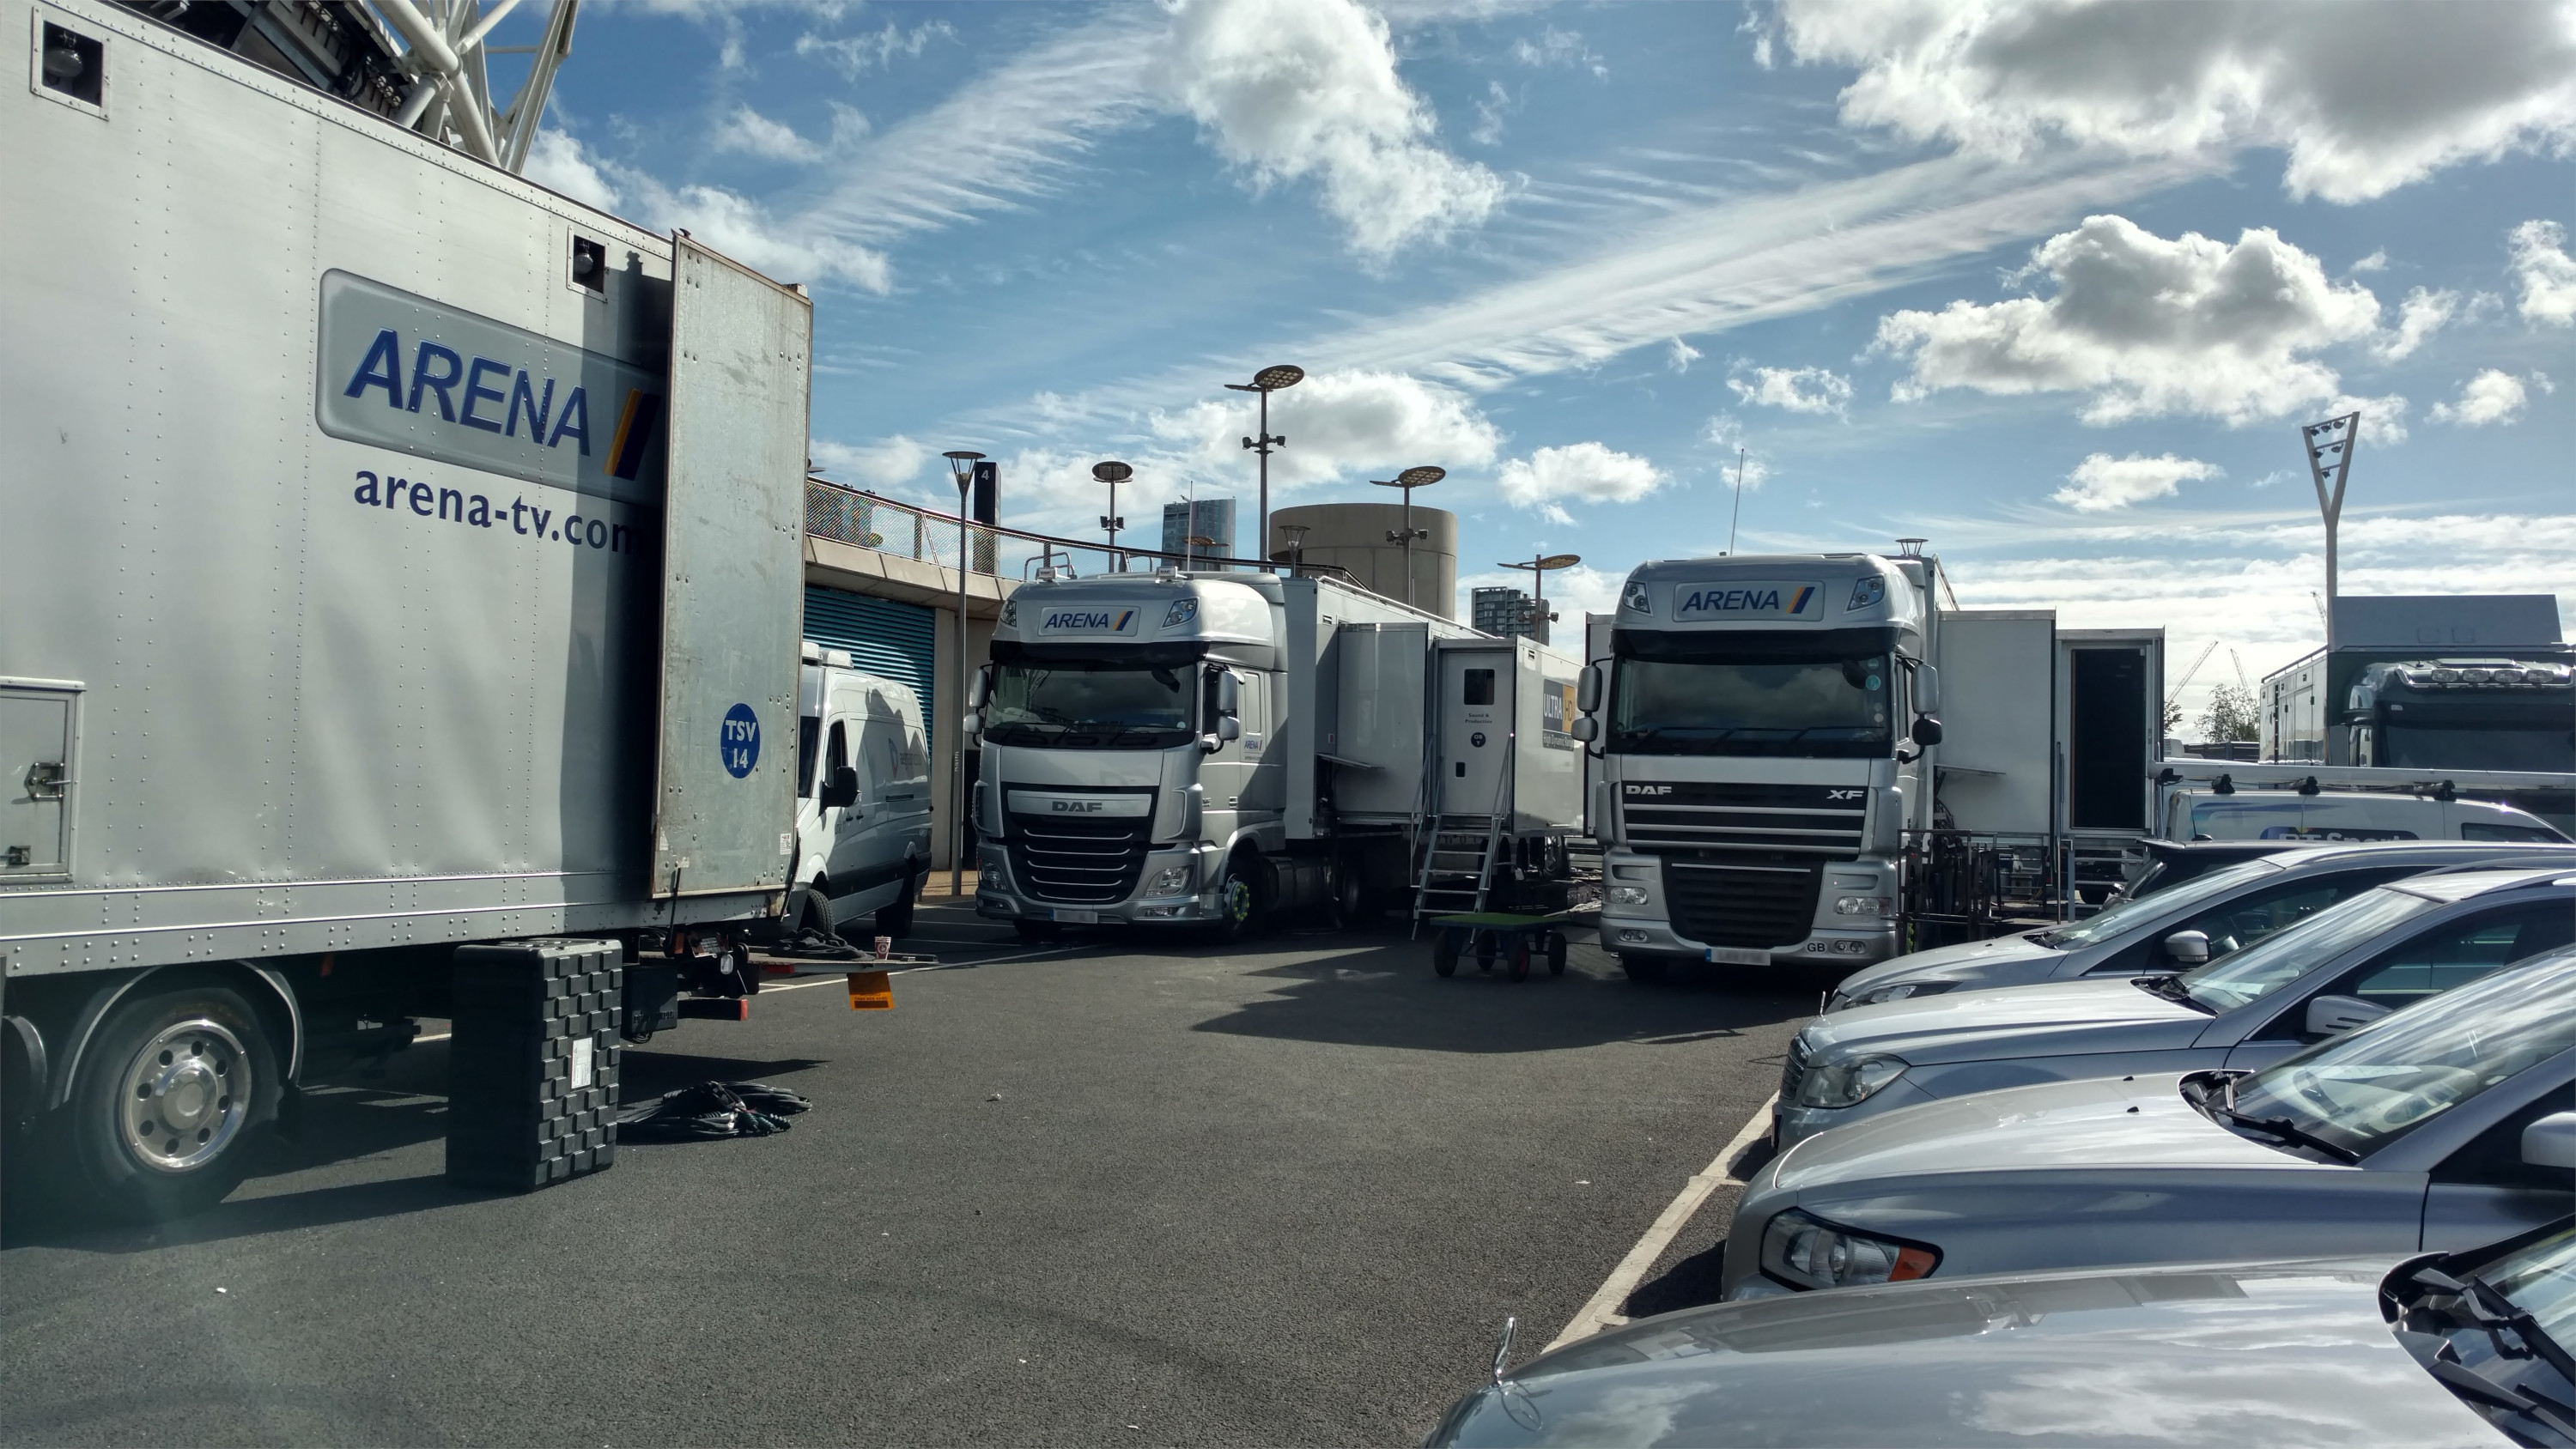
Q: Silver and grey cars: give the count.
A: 4